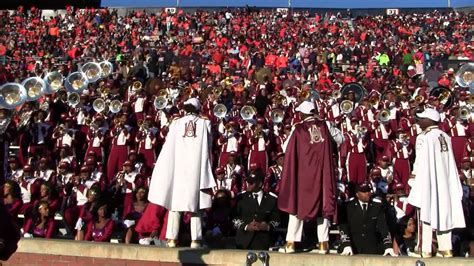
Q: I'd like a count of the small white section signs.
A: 3